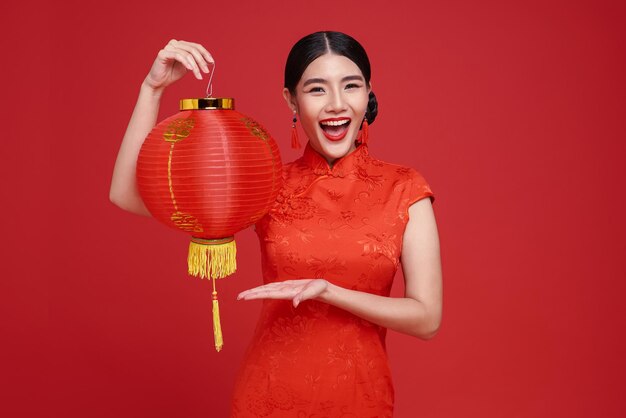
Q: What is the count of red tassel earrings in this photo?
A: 2